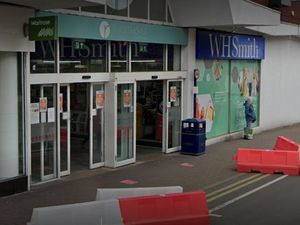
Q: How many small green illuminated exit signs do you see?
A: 2